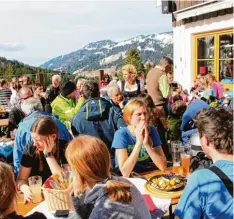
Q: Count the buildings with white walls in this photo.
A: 1